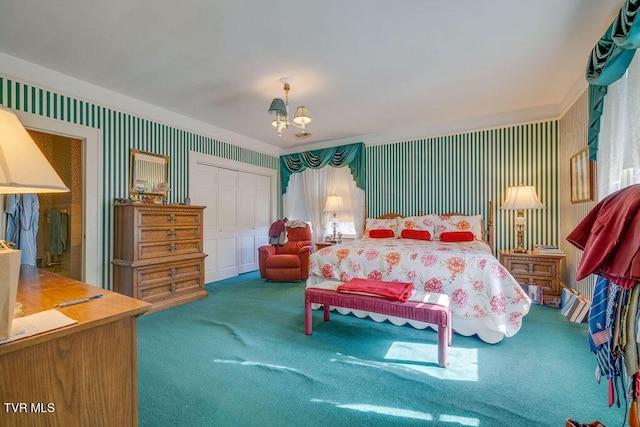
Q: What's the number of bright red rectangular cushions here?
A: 3